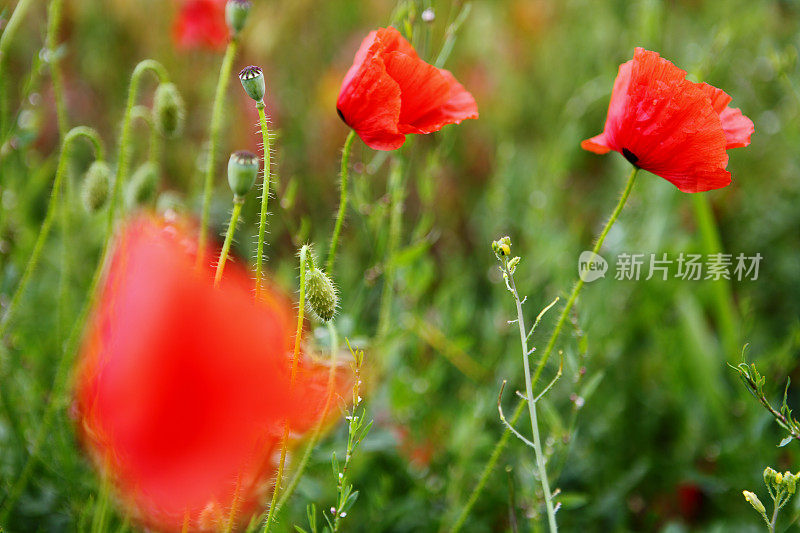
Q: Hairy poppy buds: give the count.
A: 4